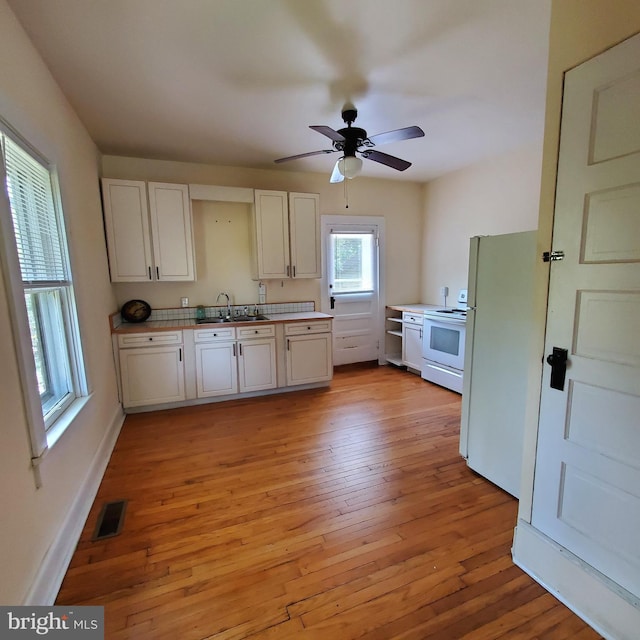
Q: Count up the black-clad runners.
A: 0